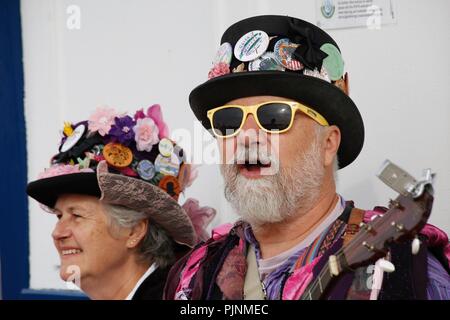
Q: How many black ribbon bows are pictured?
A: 1